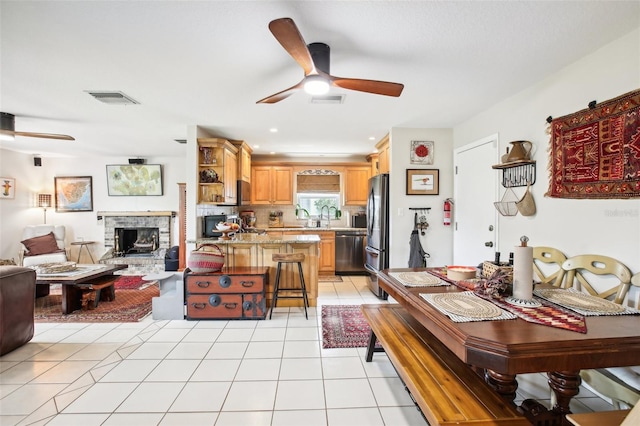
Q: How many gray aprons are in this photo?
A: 1